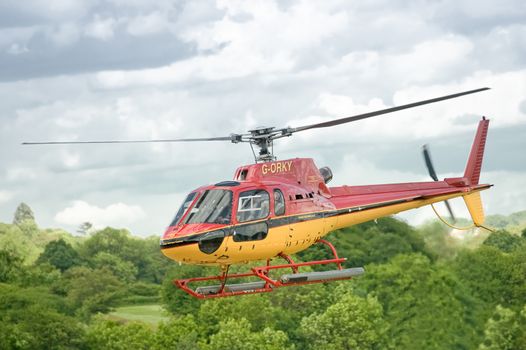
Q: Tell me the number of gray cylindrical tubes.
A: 2